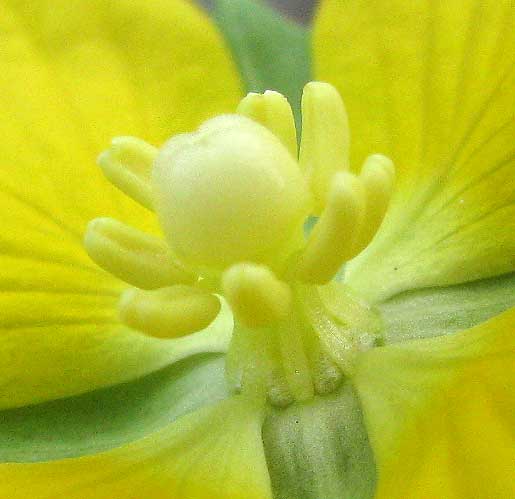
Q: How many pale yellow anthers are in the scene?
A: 8